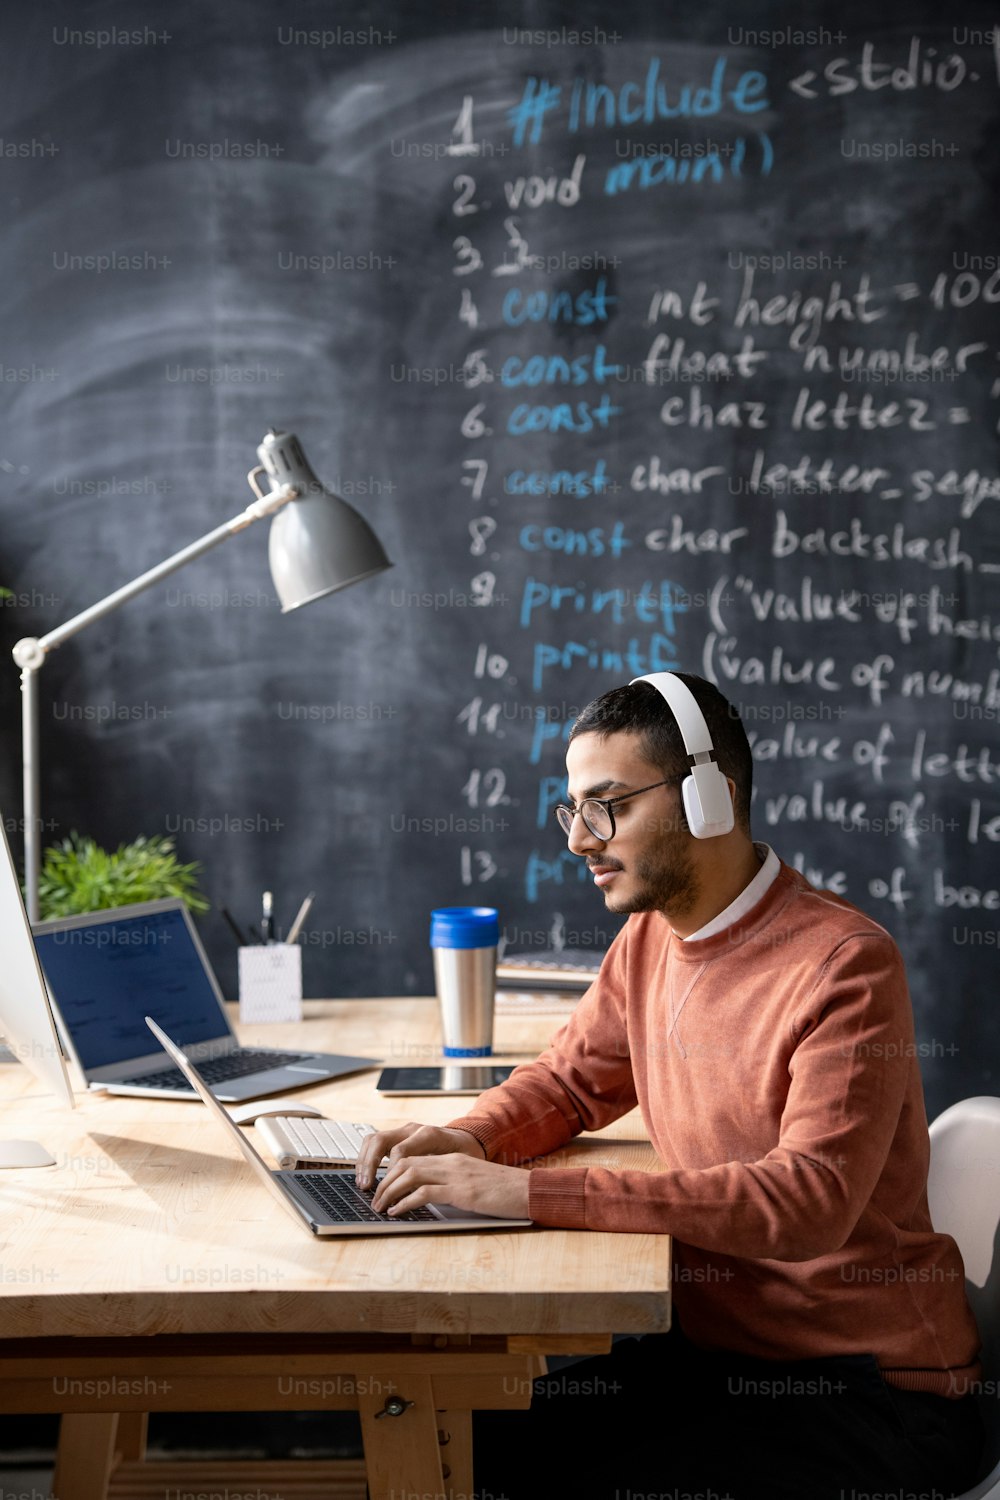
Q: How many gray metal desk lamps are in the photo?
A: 1